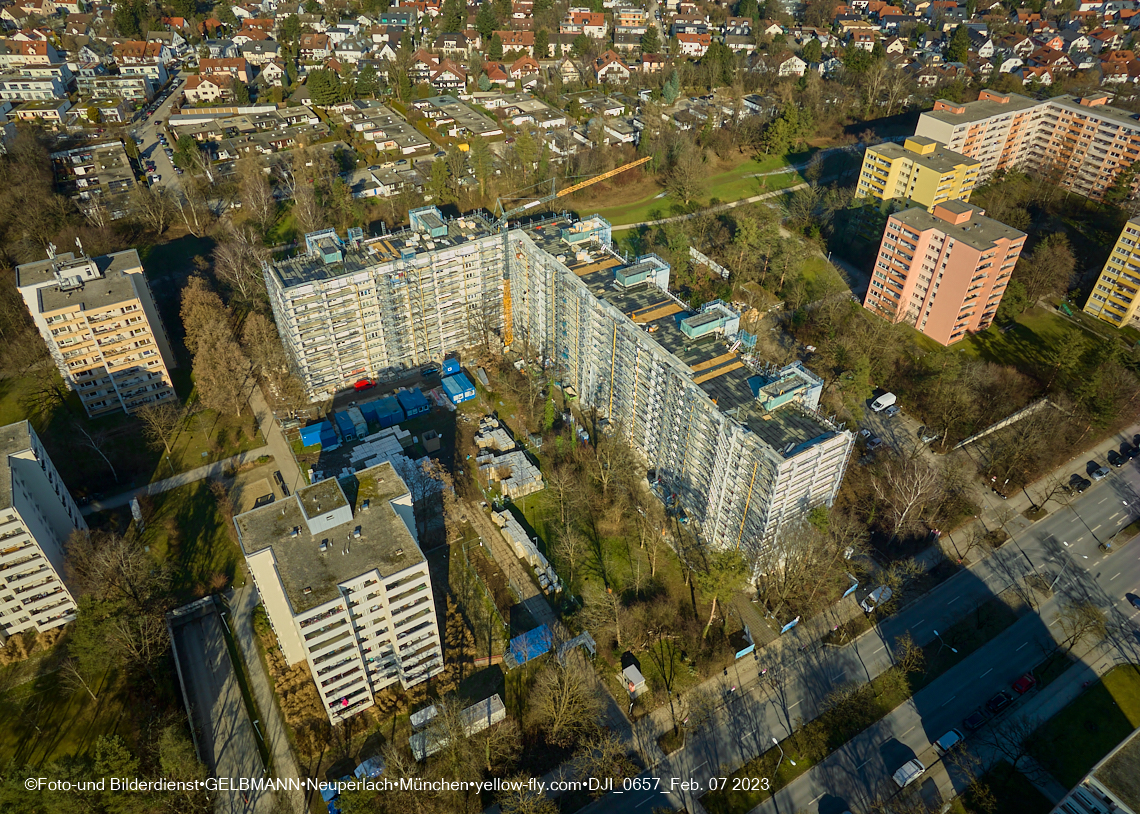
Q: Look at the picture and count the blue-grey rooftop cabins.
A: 6